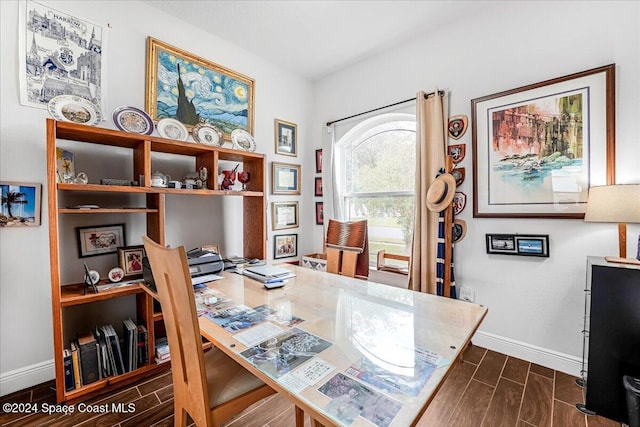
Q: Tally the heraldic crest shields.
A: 5